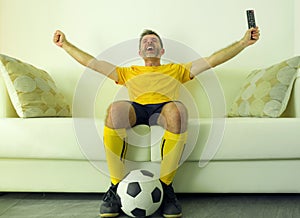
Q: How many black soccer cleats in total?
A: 2